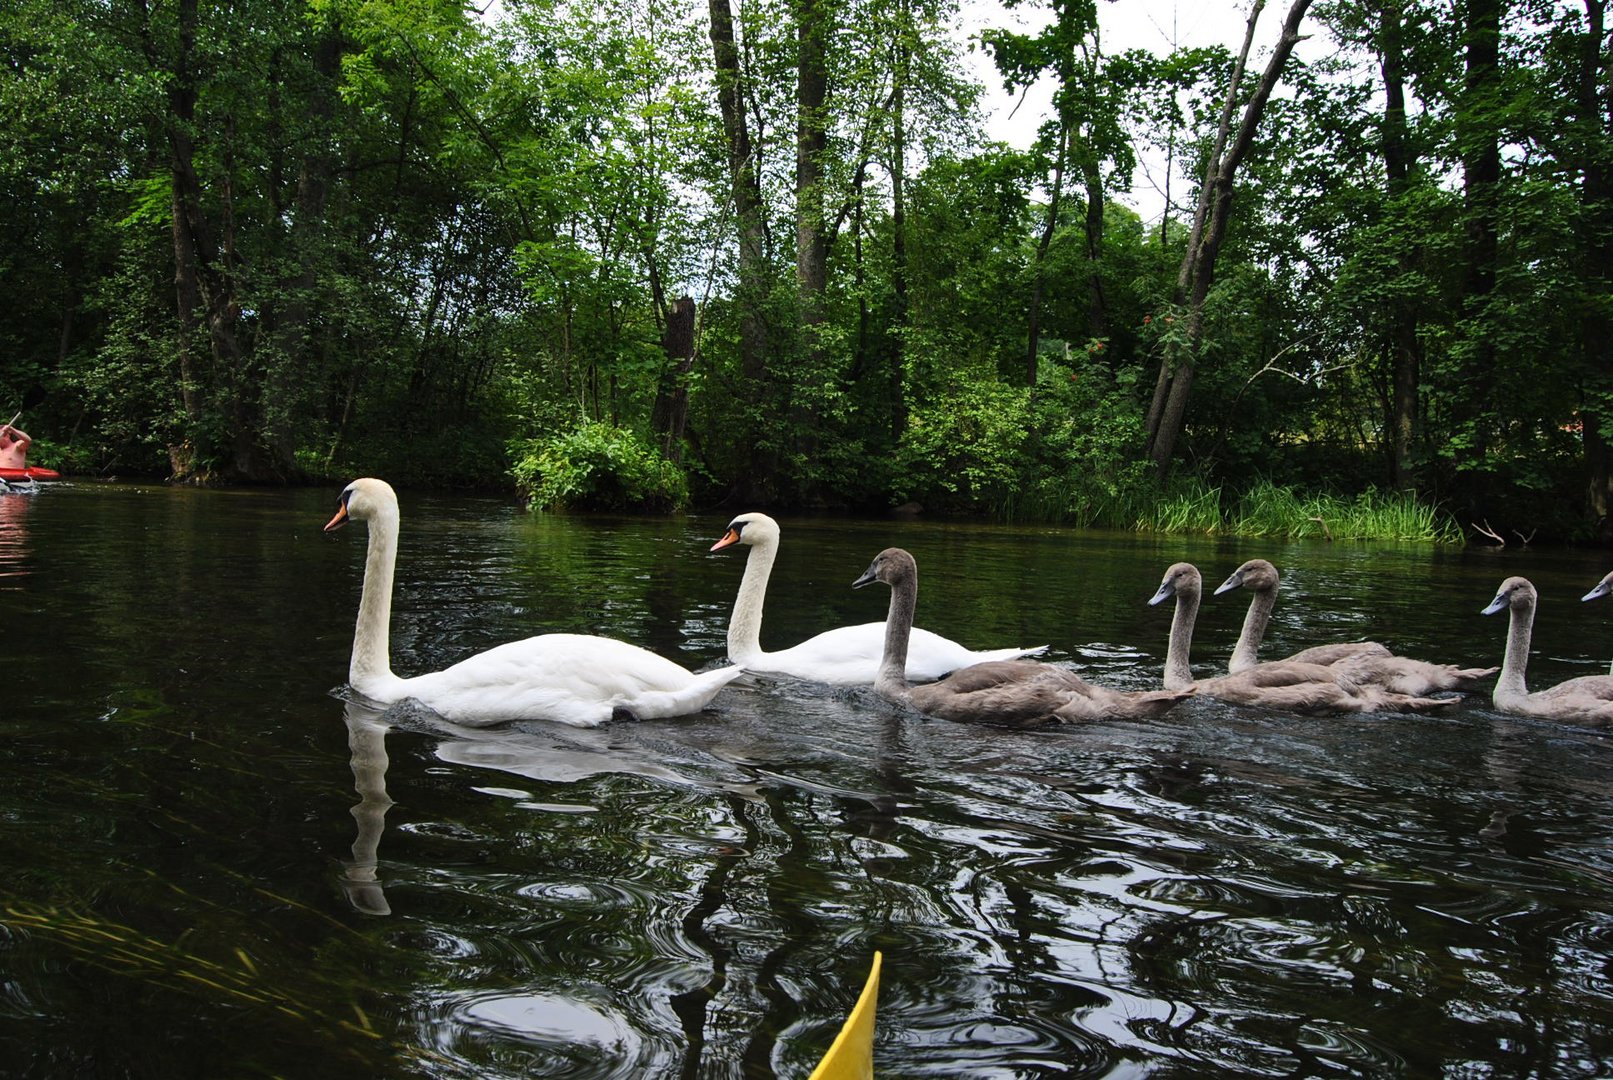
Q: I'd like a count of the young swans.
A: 5